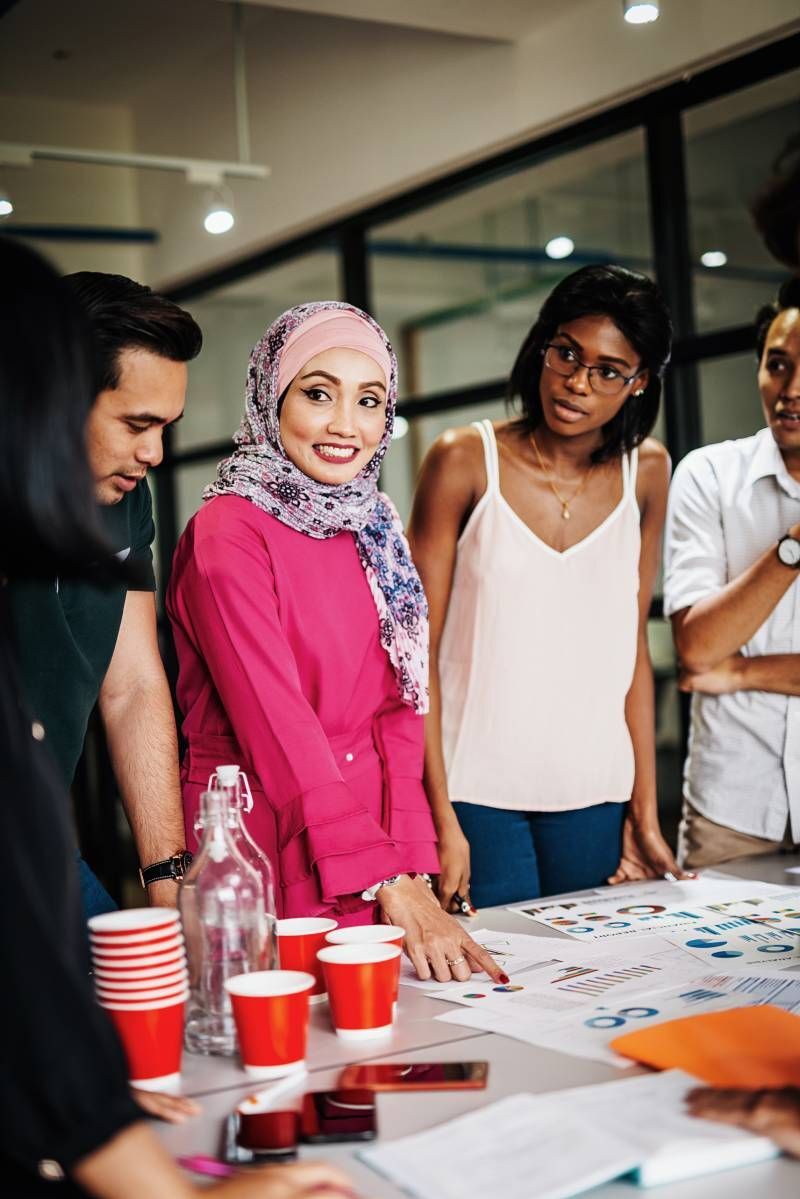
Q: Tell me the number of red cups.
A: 12